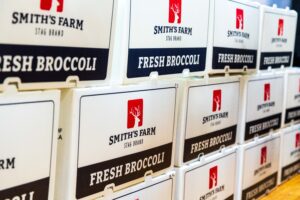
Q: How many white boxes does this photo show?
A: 13